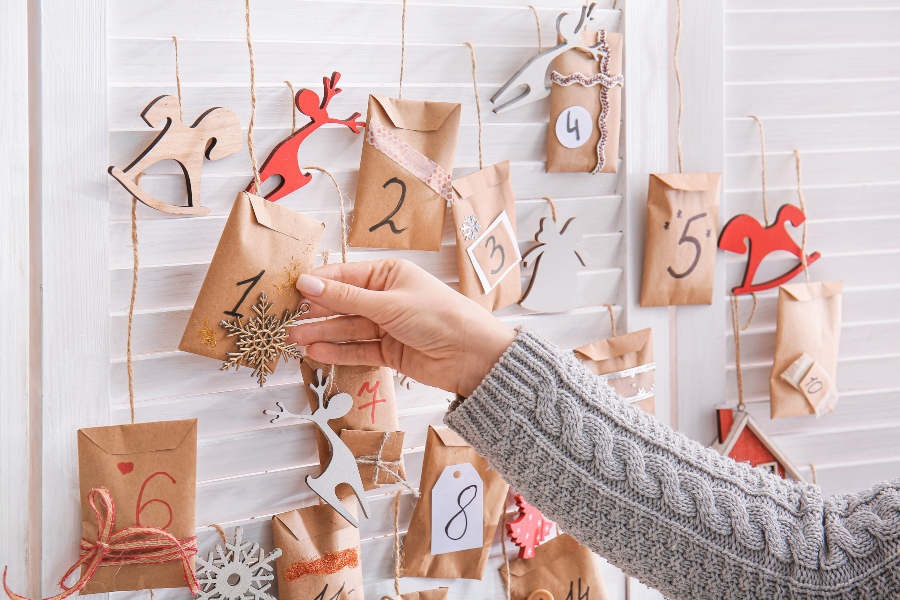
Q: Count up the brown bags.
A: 13